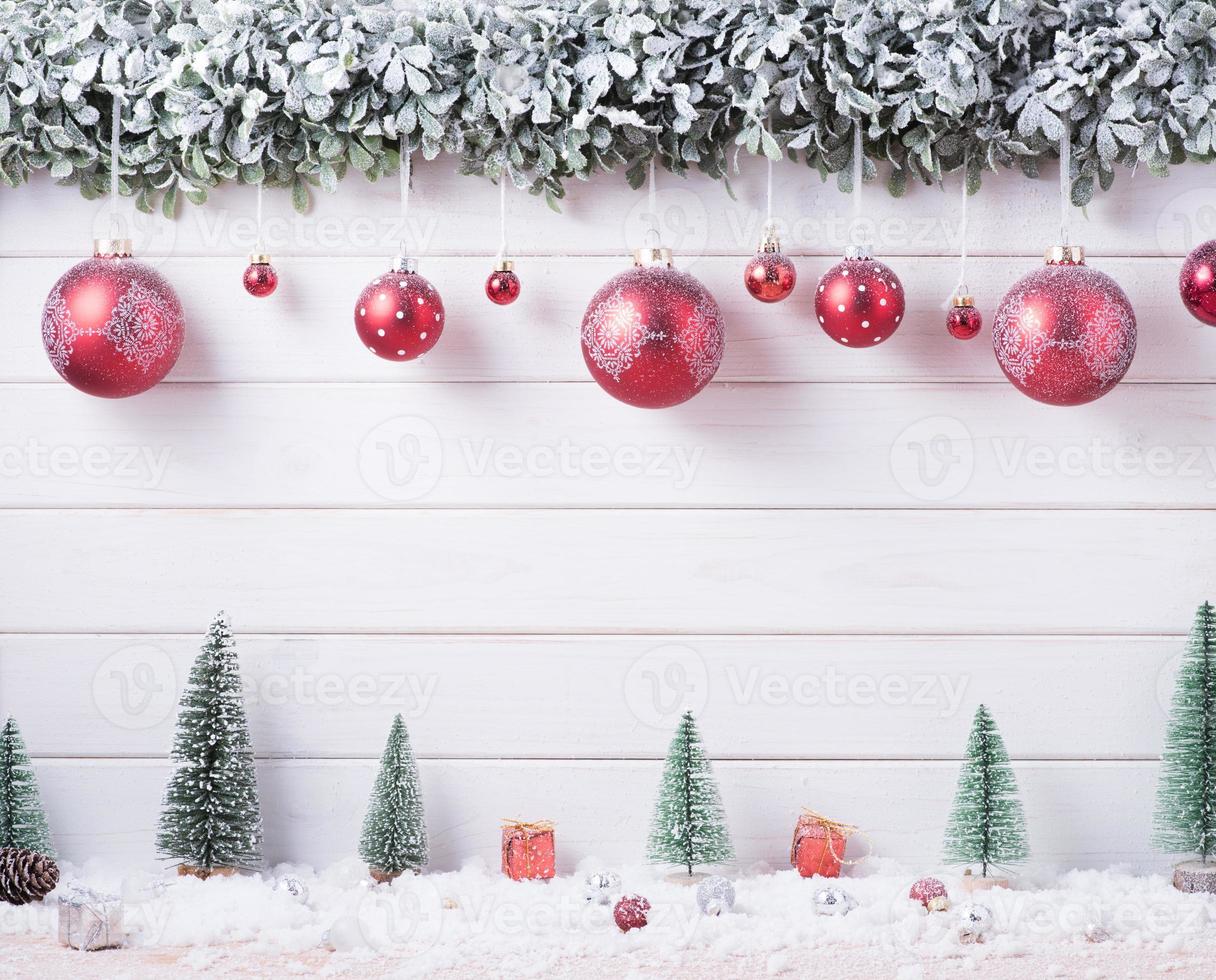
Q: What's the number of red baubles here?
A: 12